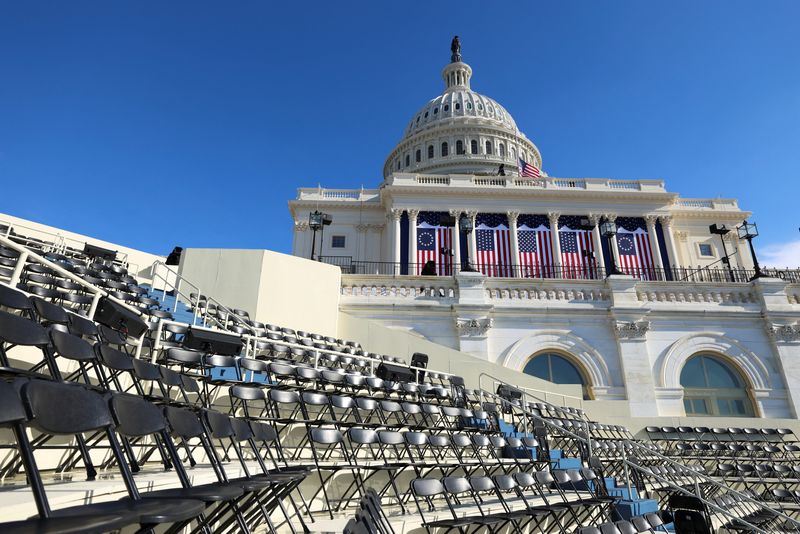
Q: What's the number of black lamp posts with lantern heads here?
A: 4